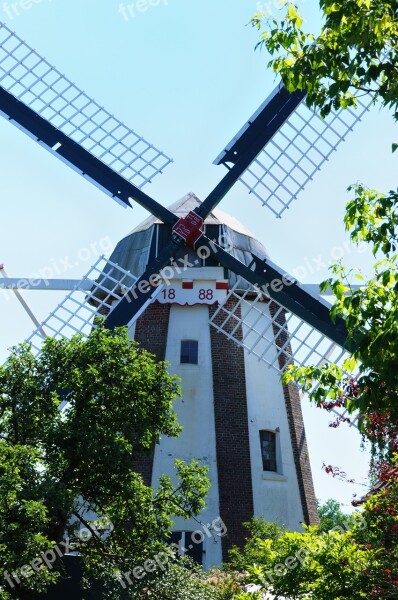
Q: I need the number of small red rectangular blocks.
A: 2